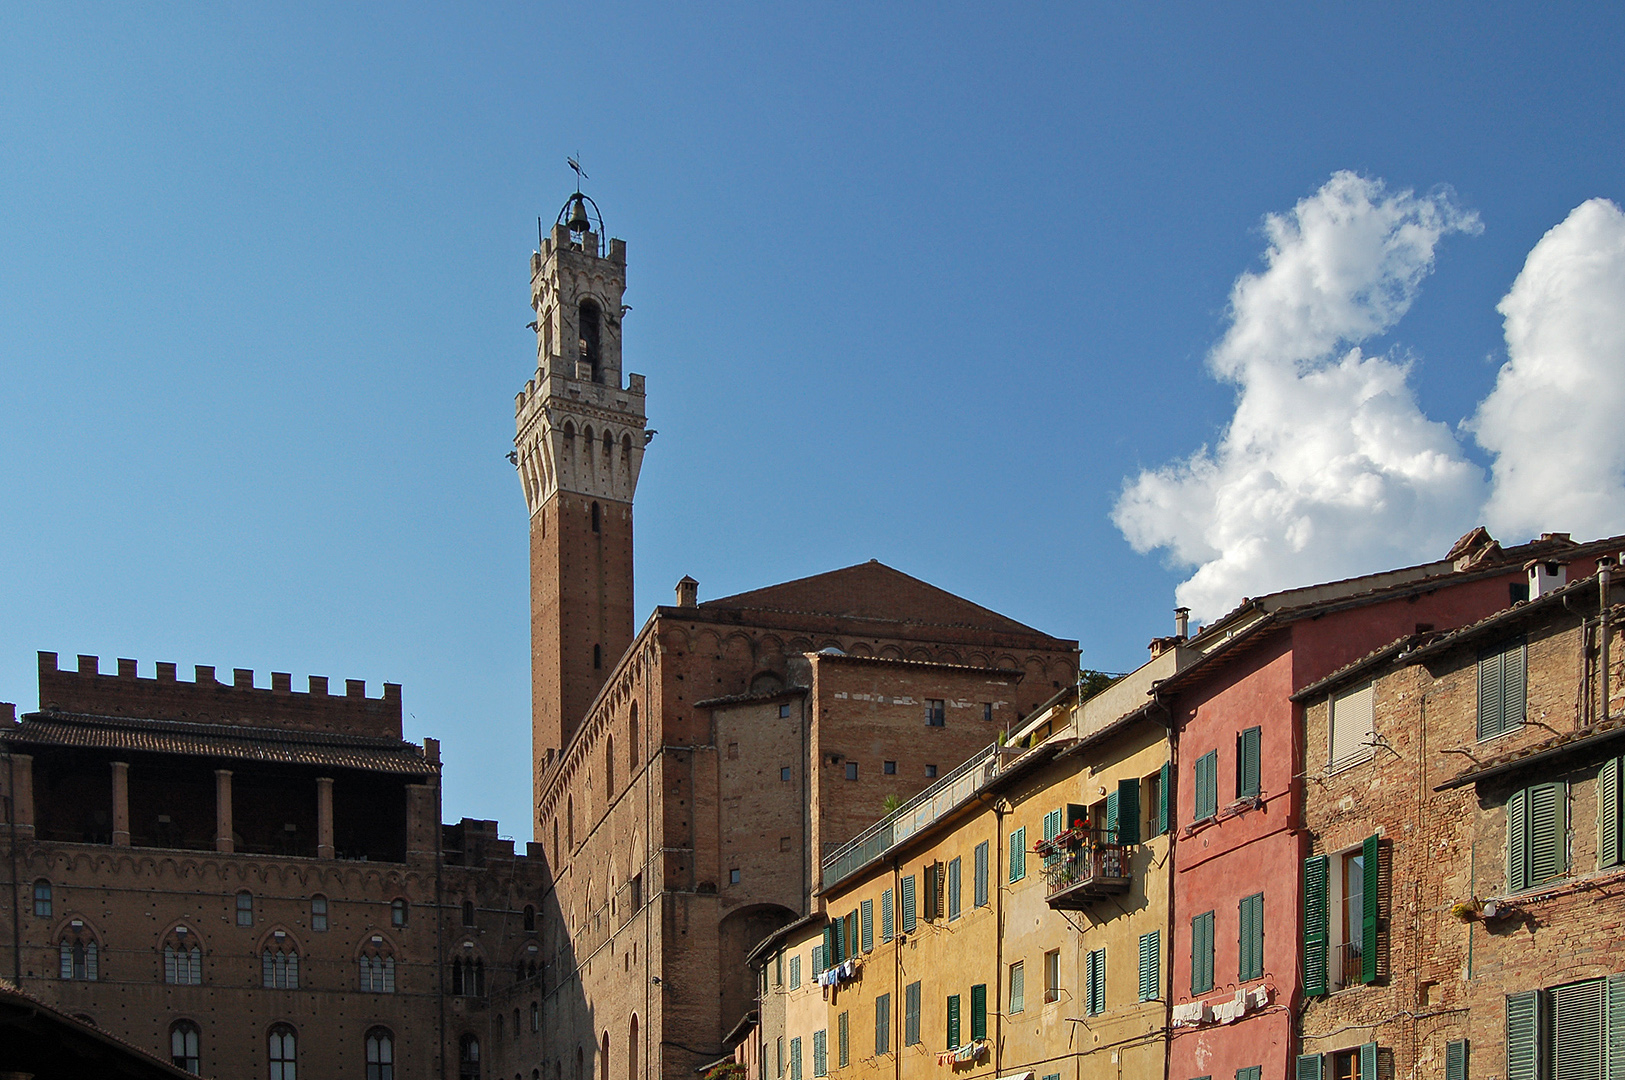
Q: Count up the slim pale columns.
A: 3